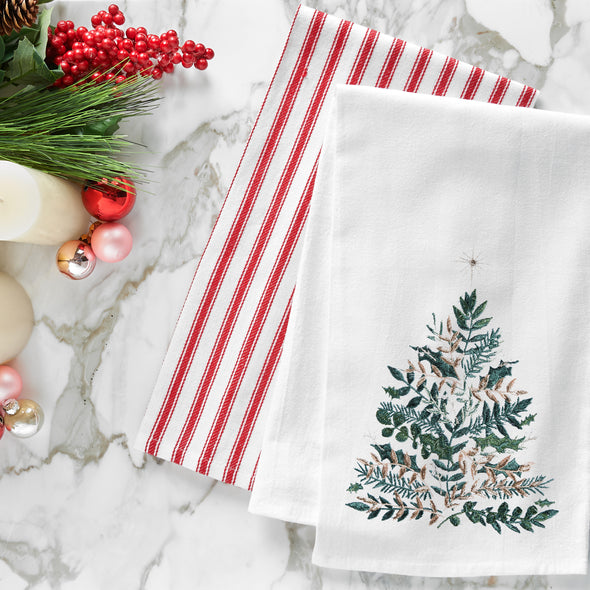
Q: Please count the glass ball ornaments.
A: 6